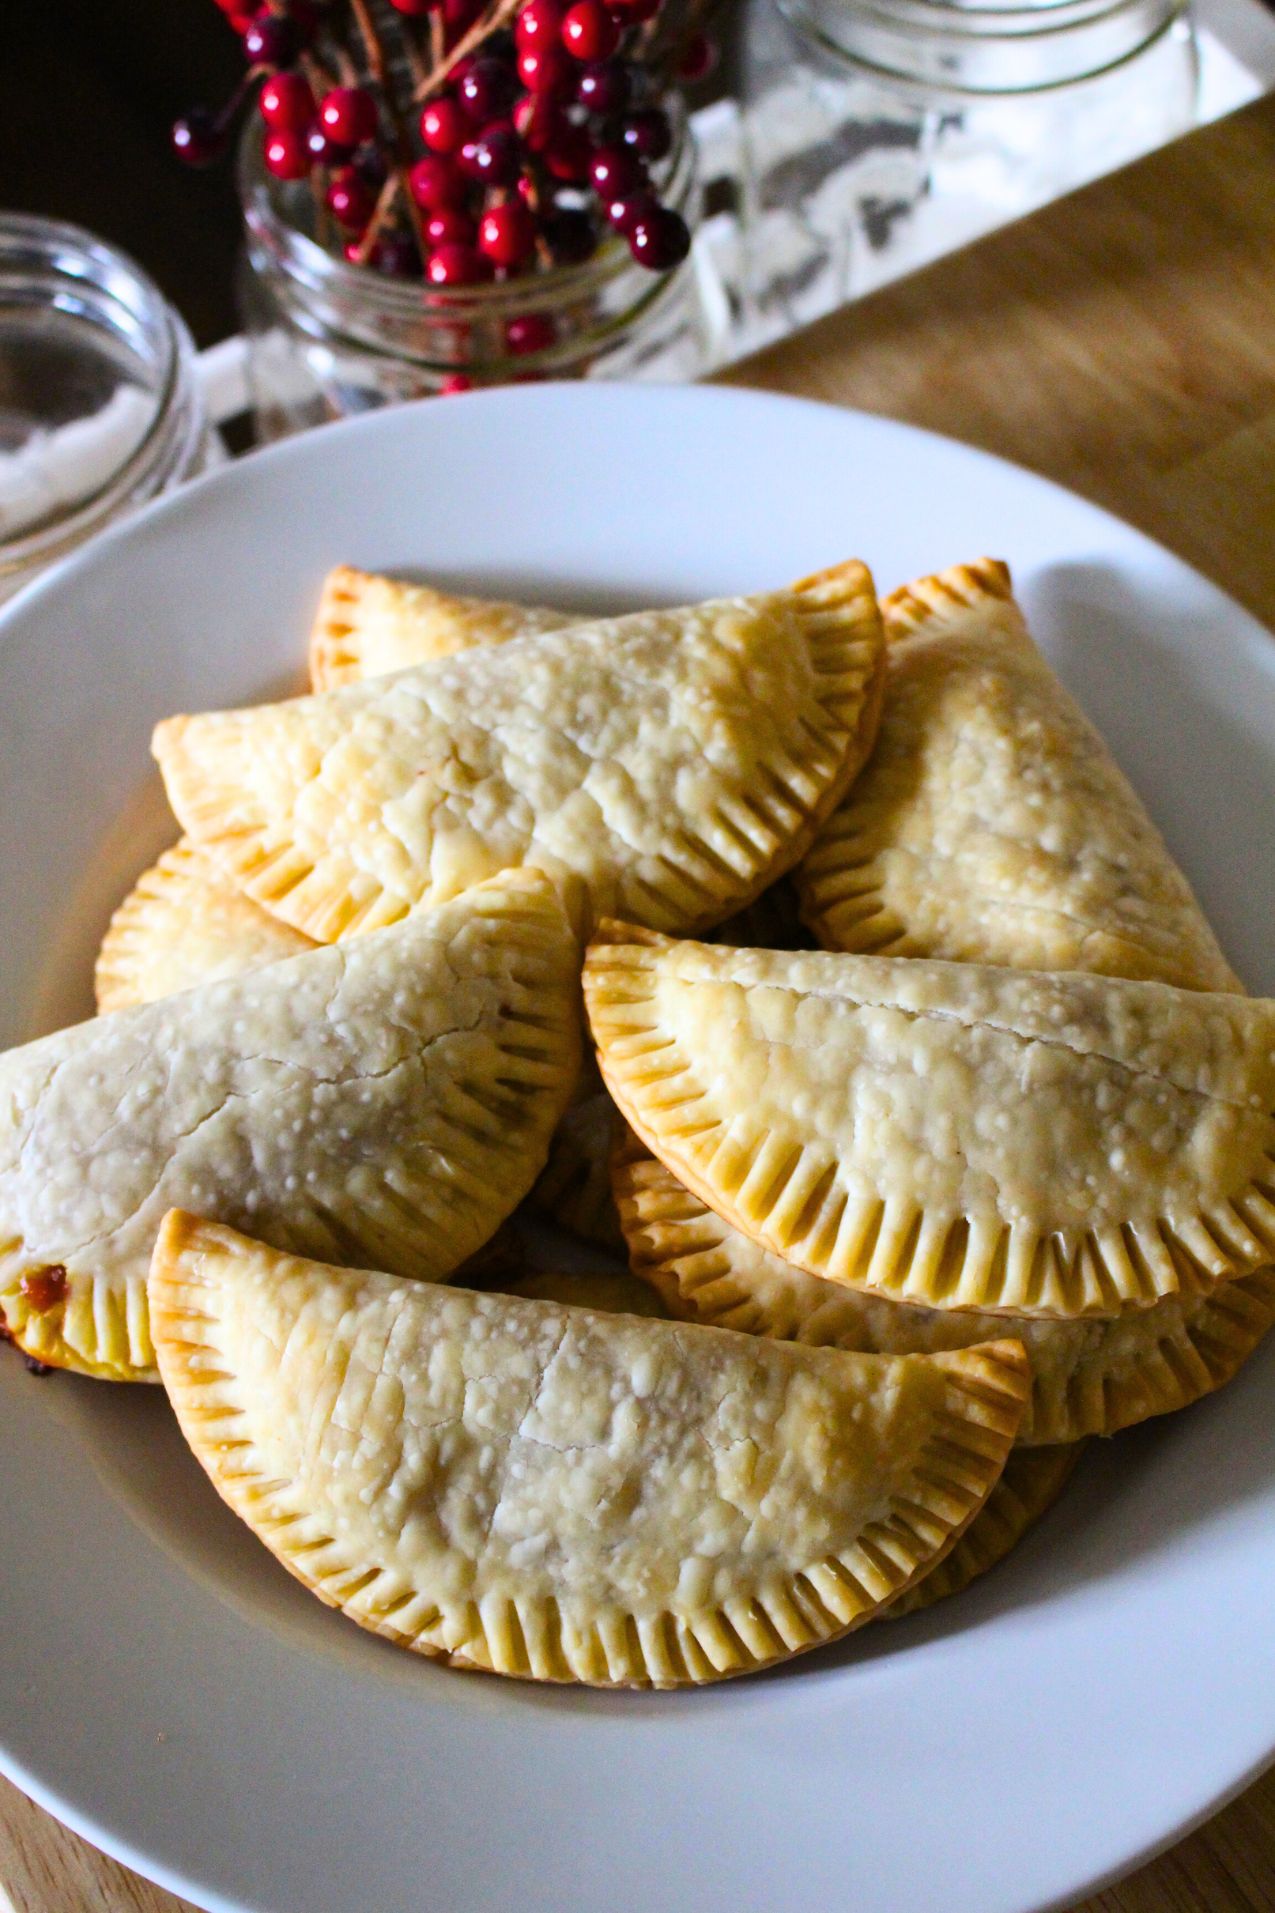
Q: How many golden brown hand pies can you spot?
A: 9